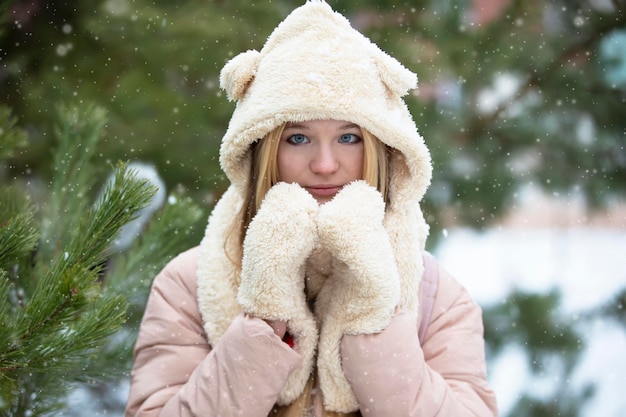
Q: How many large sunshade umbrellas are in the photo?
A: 0